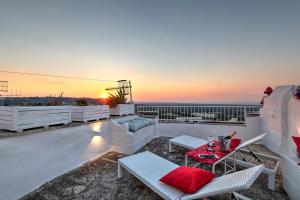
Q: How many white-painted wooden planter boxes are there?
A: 3